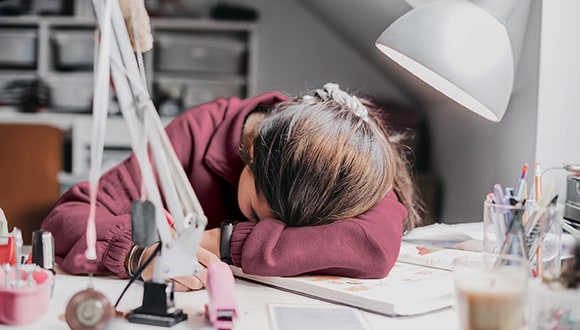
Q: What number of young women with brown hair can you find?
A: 1